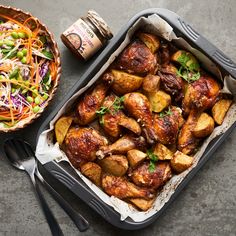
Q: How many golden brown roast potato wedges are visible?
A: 15